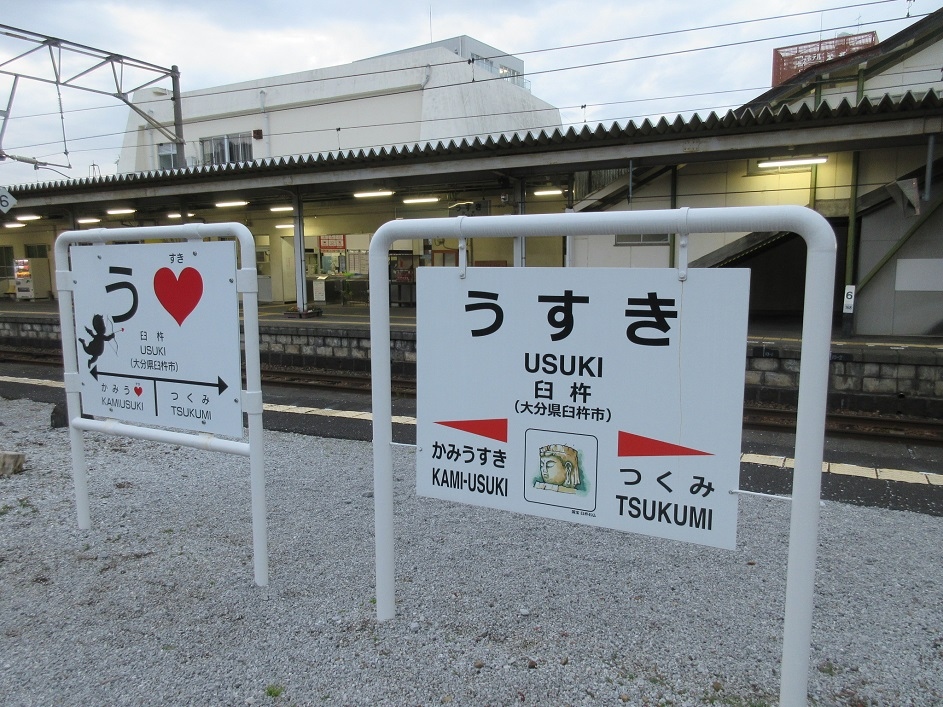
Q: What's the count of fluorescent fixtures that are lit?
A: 12